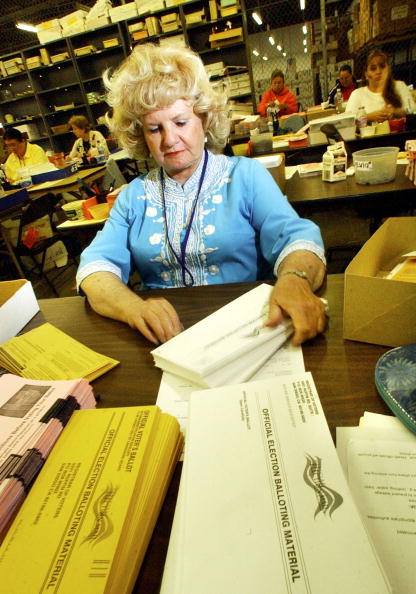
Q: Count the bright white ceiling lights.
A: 11